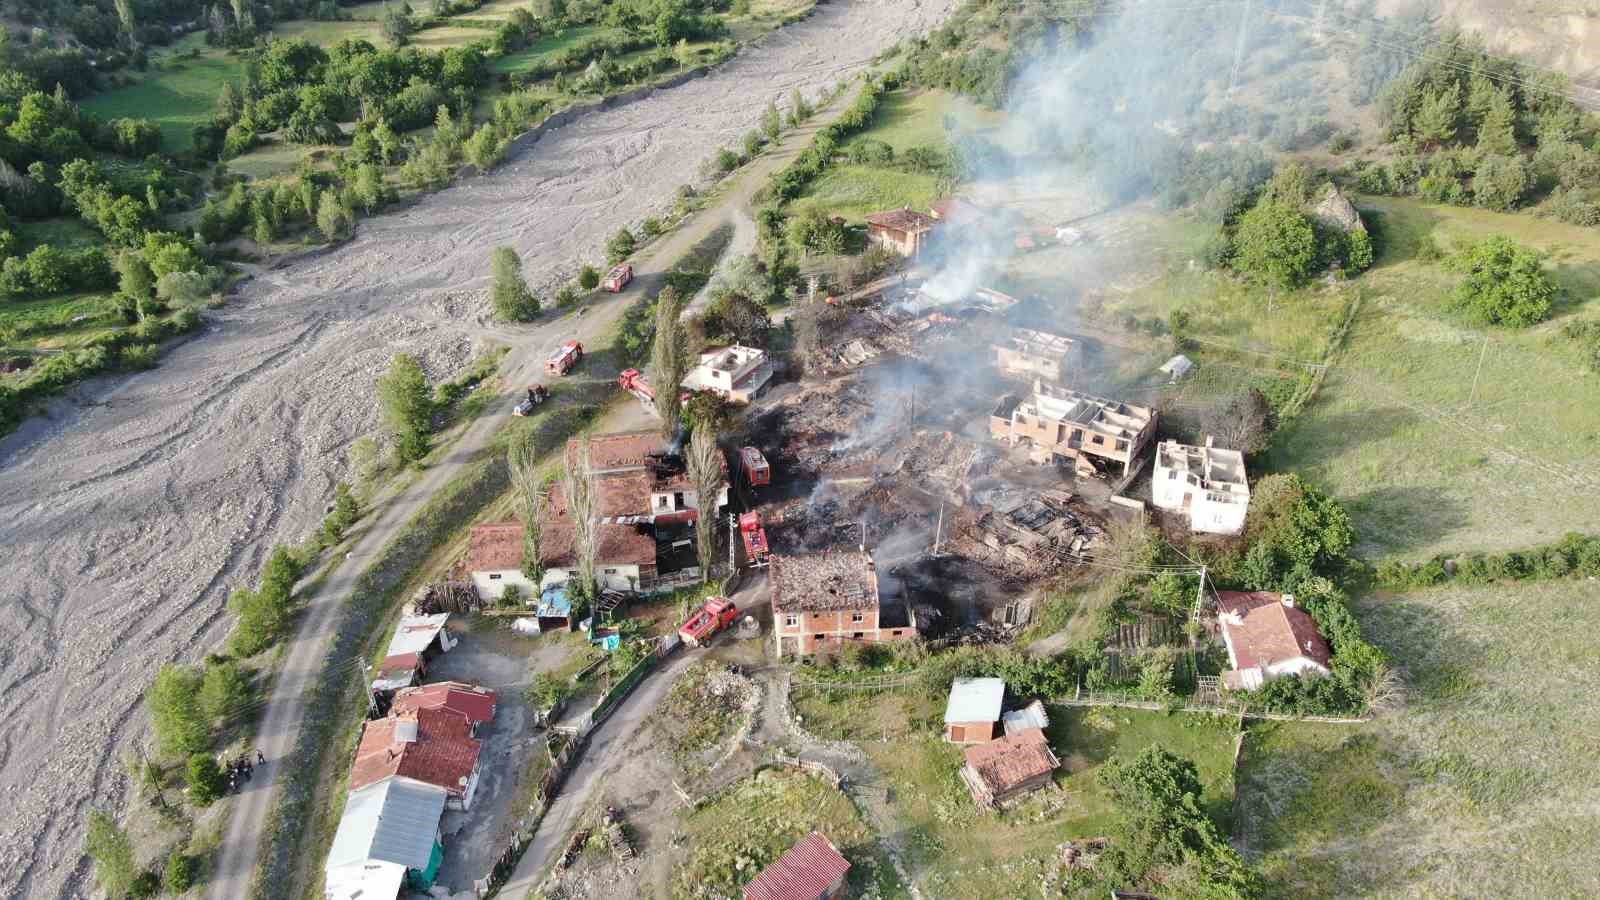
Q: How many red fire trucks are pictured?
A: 6